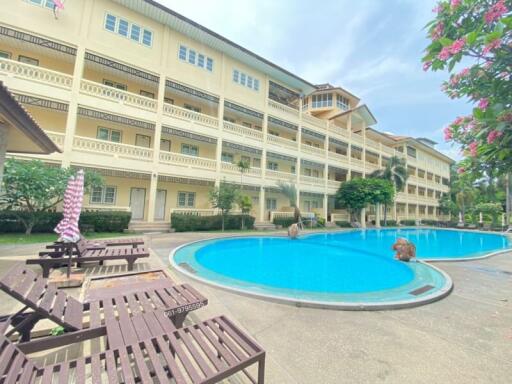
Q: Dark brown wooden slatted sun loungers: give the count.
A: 4